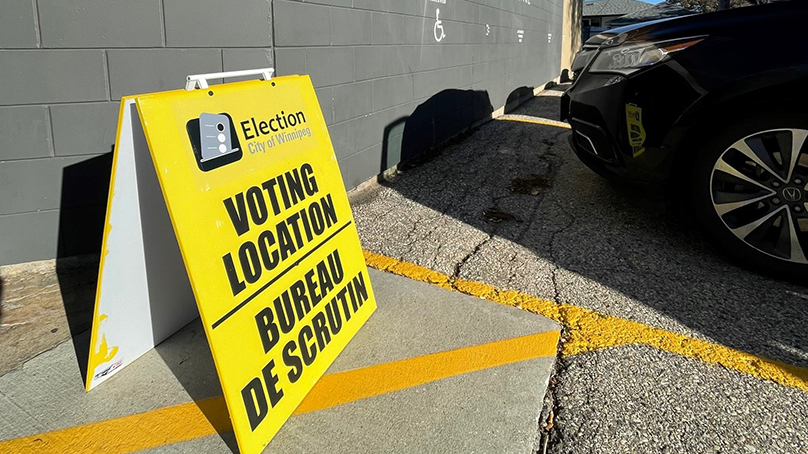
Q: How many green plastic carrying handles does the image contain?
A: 0